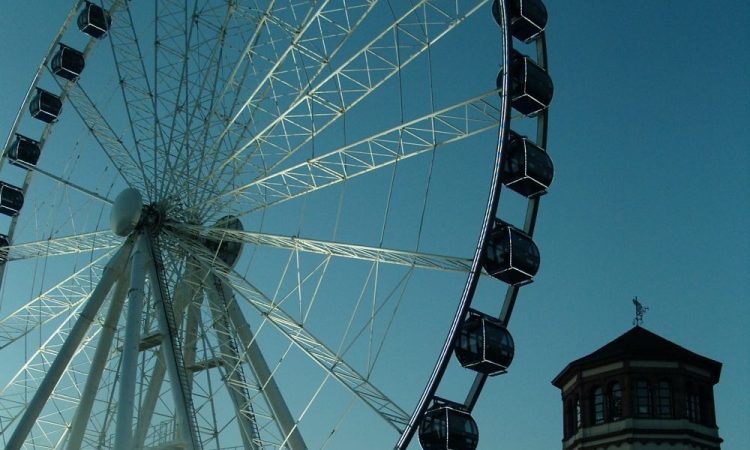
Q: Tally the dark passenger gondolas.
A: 12